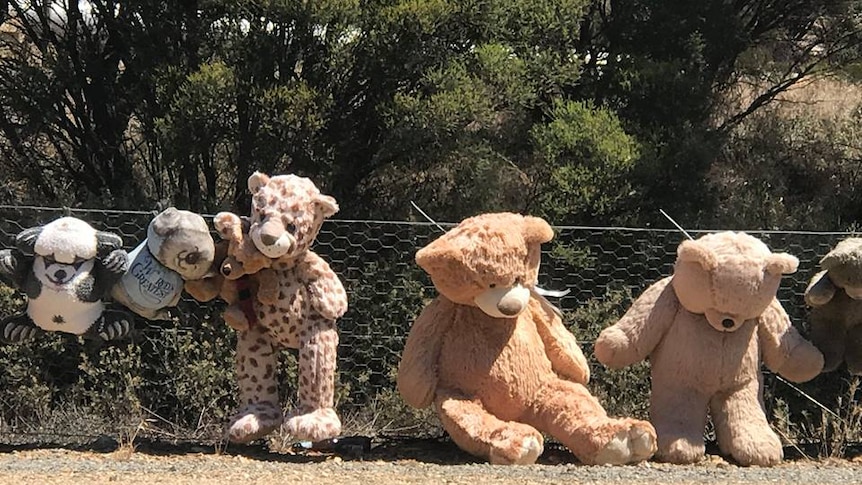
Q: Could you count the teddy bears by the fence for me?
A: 7